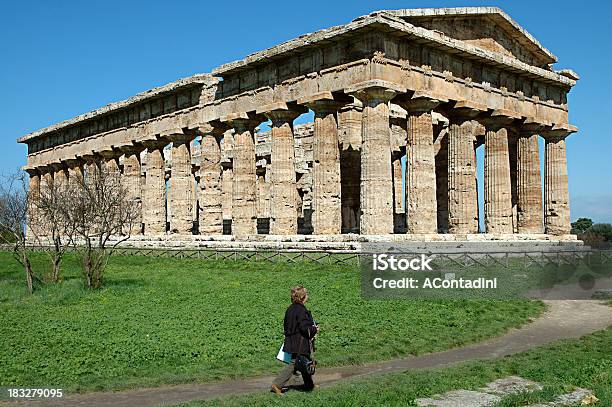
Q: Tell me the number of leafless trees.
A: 3